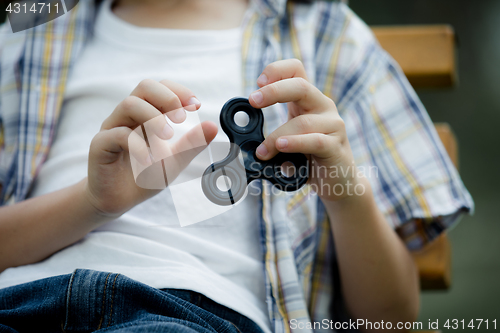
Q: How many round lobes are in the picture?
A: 3